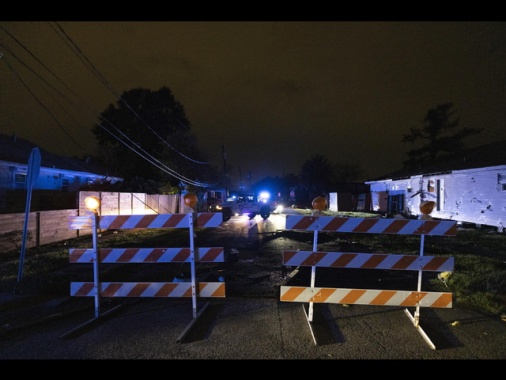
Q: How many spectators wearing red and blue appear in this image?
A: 0